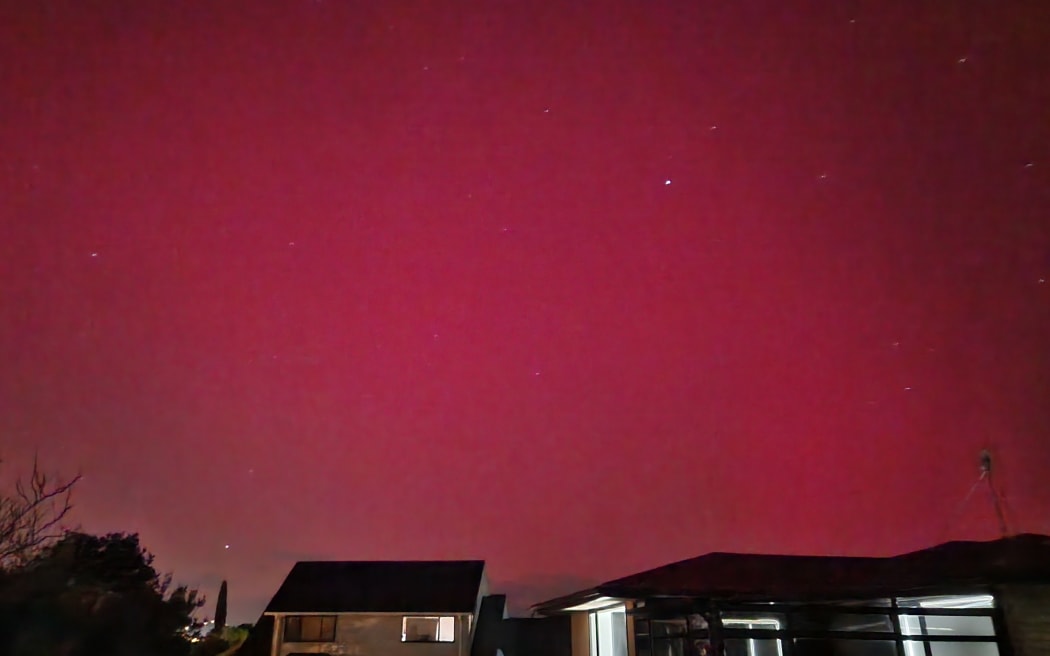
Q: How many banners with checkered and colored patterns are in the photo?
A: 0